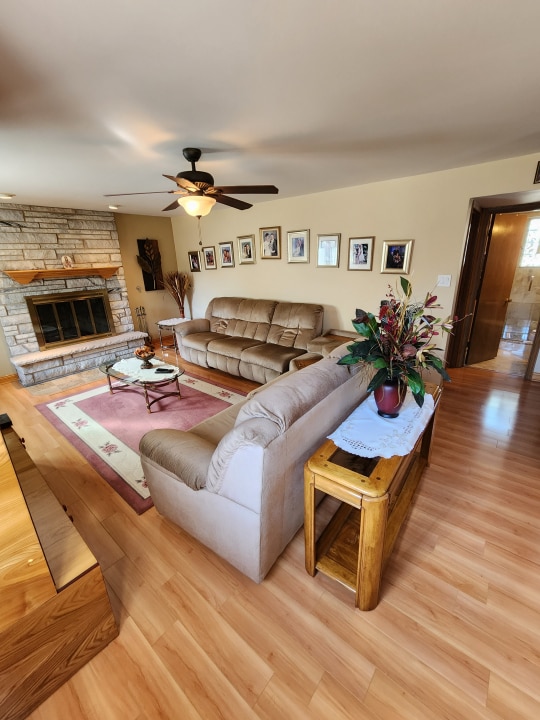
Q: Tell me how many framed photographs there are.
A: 9